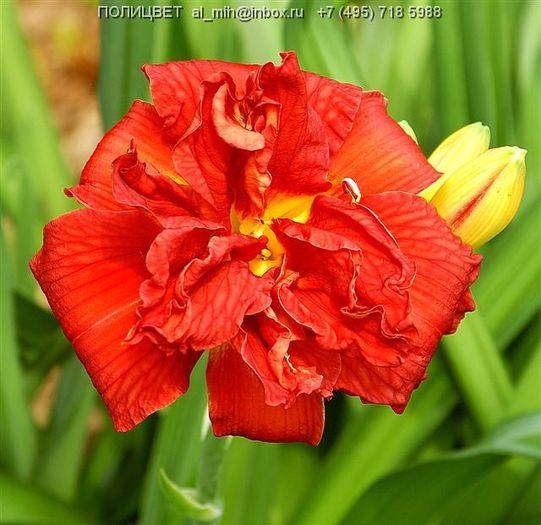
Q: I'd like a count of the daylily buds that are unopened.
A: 2